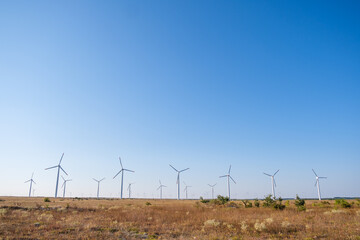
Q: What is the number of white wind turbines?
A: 13